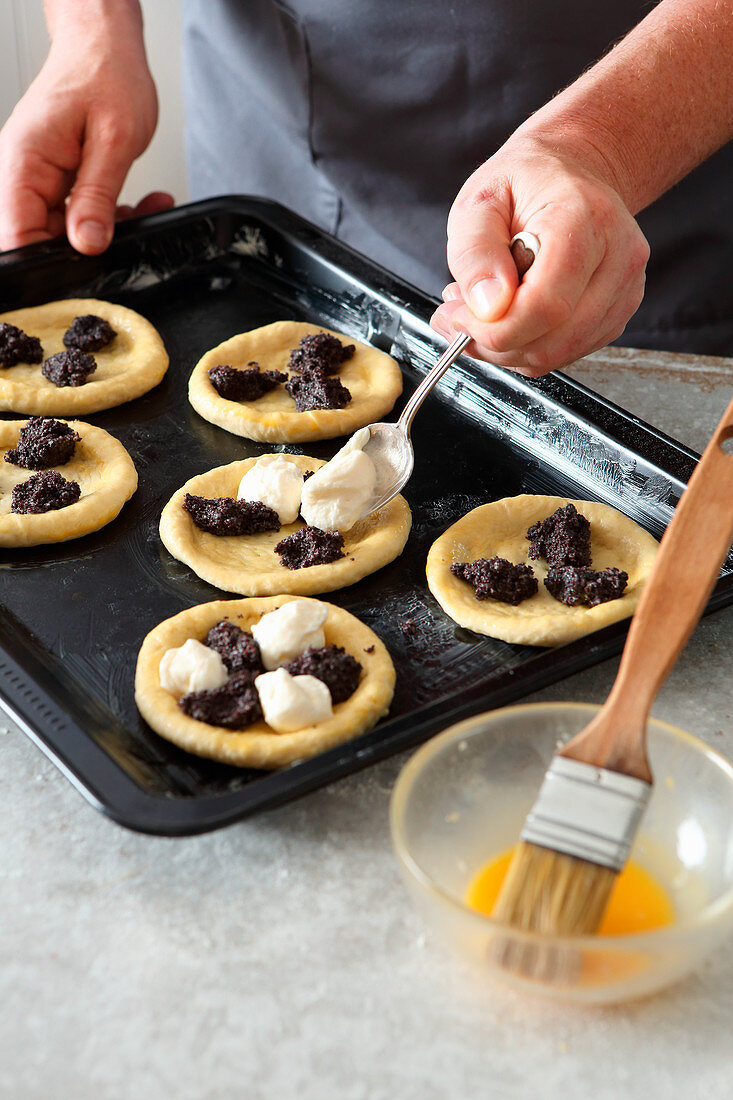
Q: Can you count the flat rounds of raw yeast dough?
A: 6